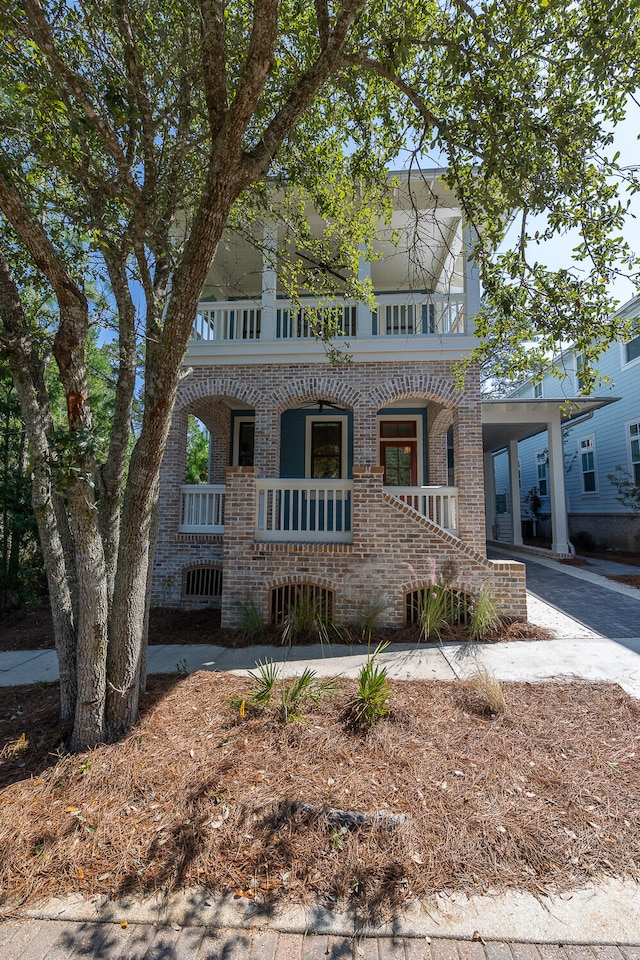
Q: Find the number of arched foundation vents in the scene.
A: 3